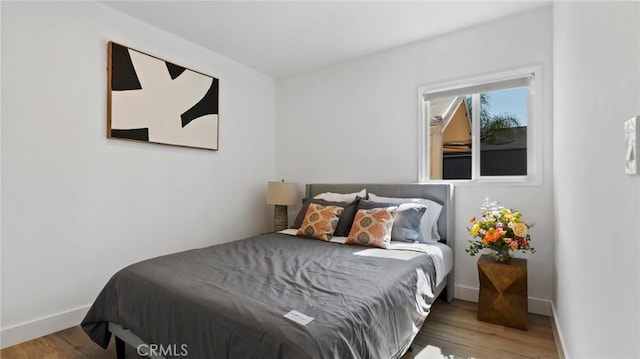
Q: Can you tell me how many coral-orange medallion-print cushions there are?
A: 2